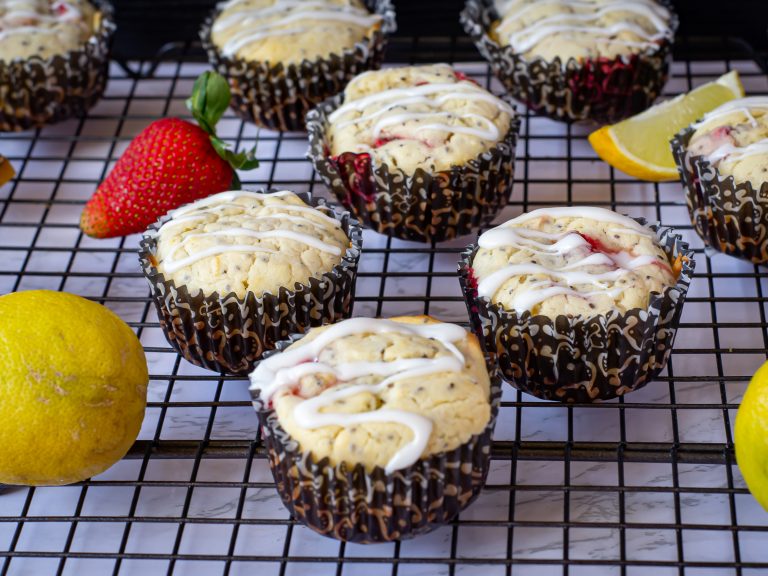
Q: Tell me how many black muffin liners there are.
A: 8